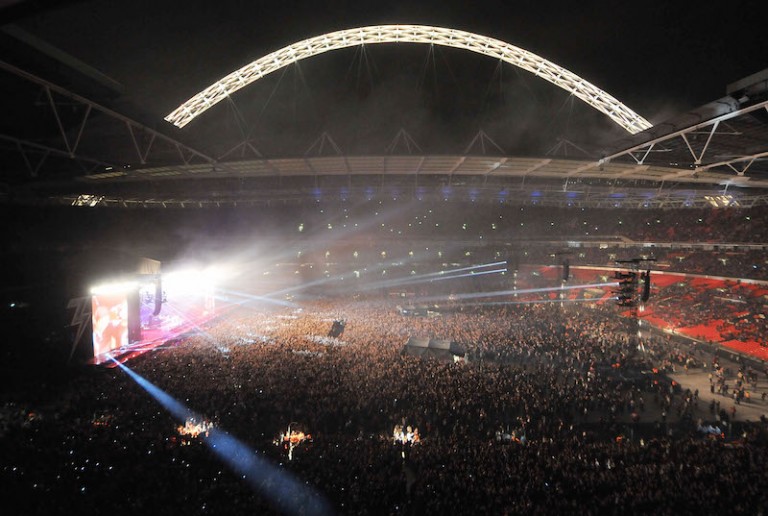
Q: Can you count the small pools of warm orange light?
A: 3